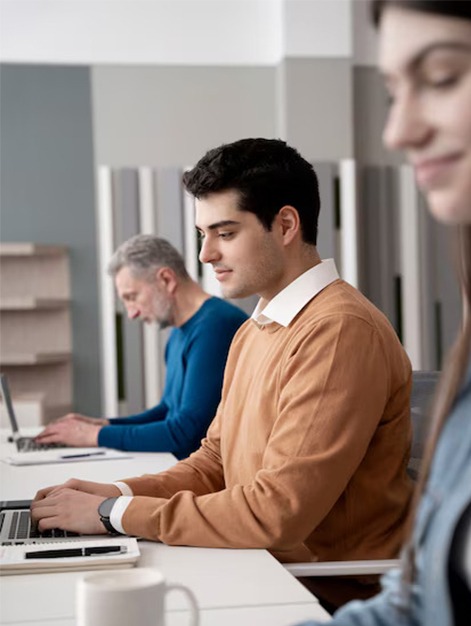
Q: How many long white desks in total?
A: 1